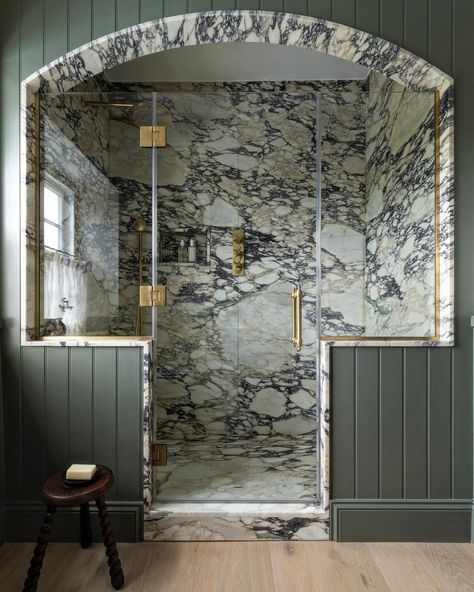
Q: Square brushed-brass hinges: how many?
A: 3